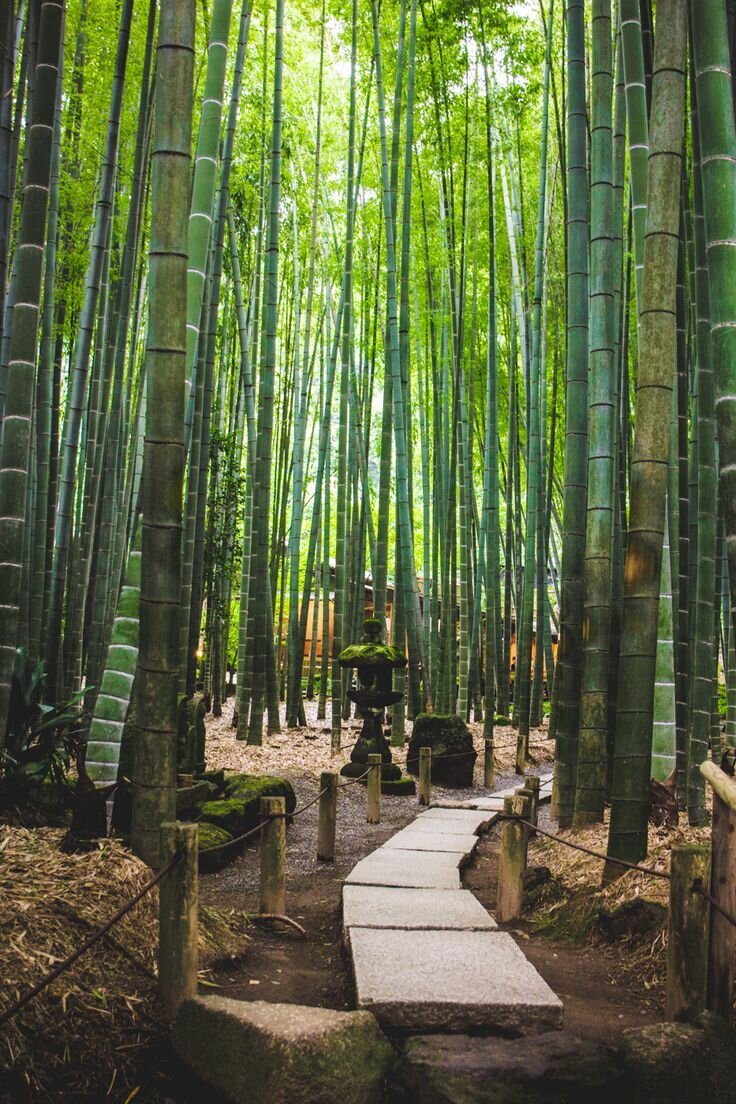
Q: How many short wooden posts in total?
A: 11